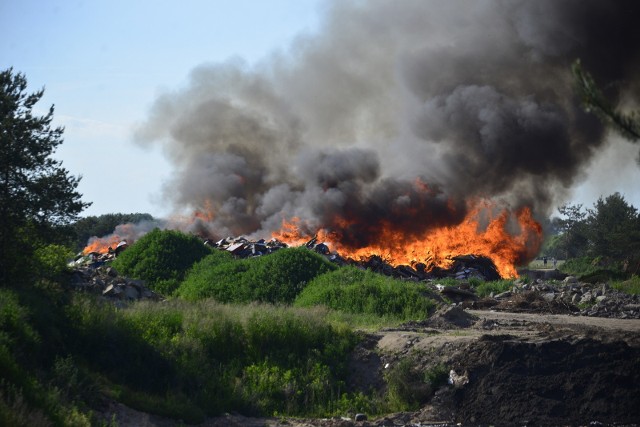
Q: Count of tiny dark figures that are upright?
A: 2